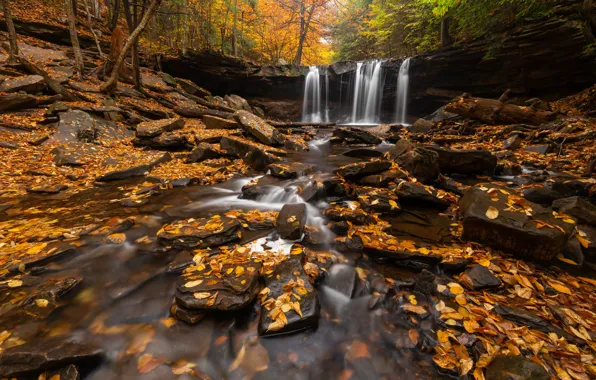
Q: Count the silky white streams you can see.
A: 3